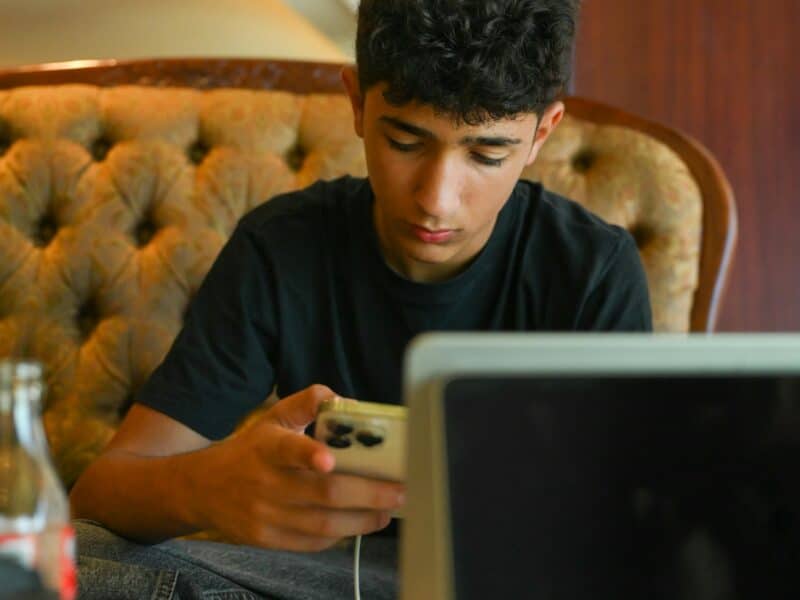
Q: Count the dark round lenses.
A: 3